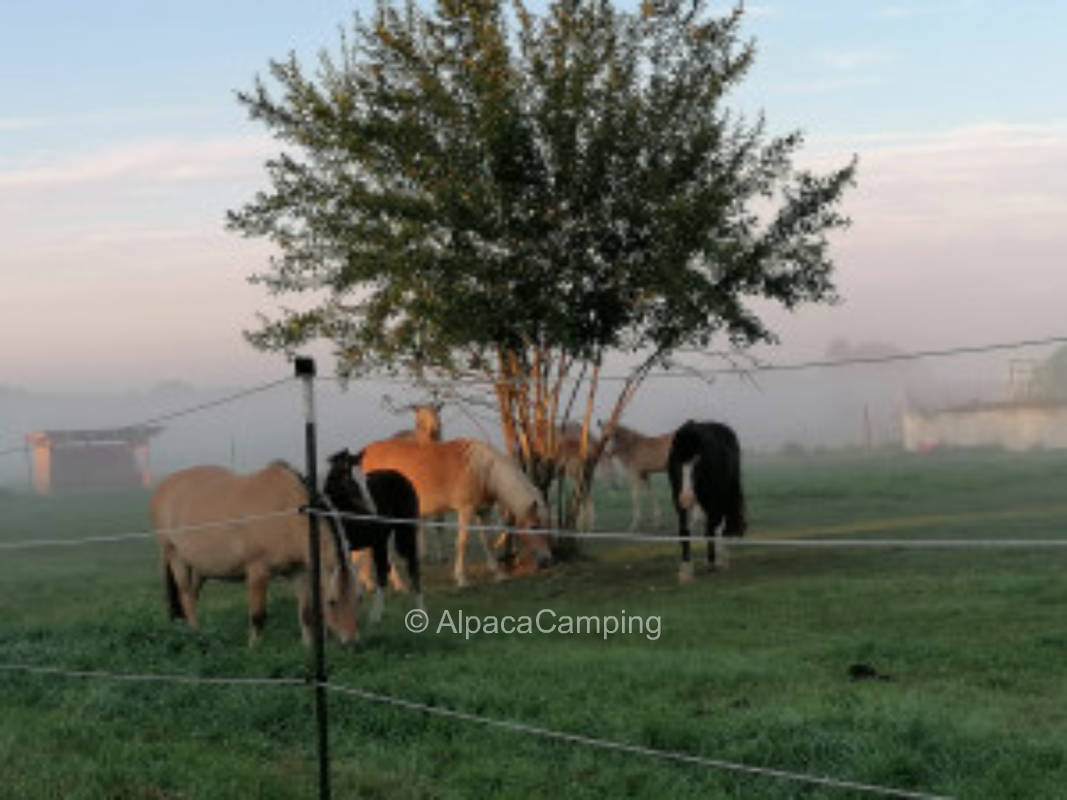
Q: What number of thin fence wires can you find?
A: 3